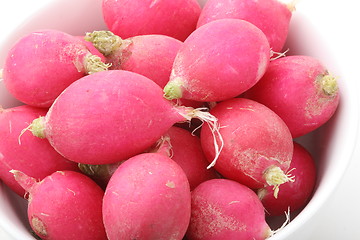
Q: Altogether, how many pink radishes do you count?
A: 14